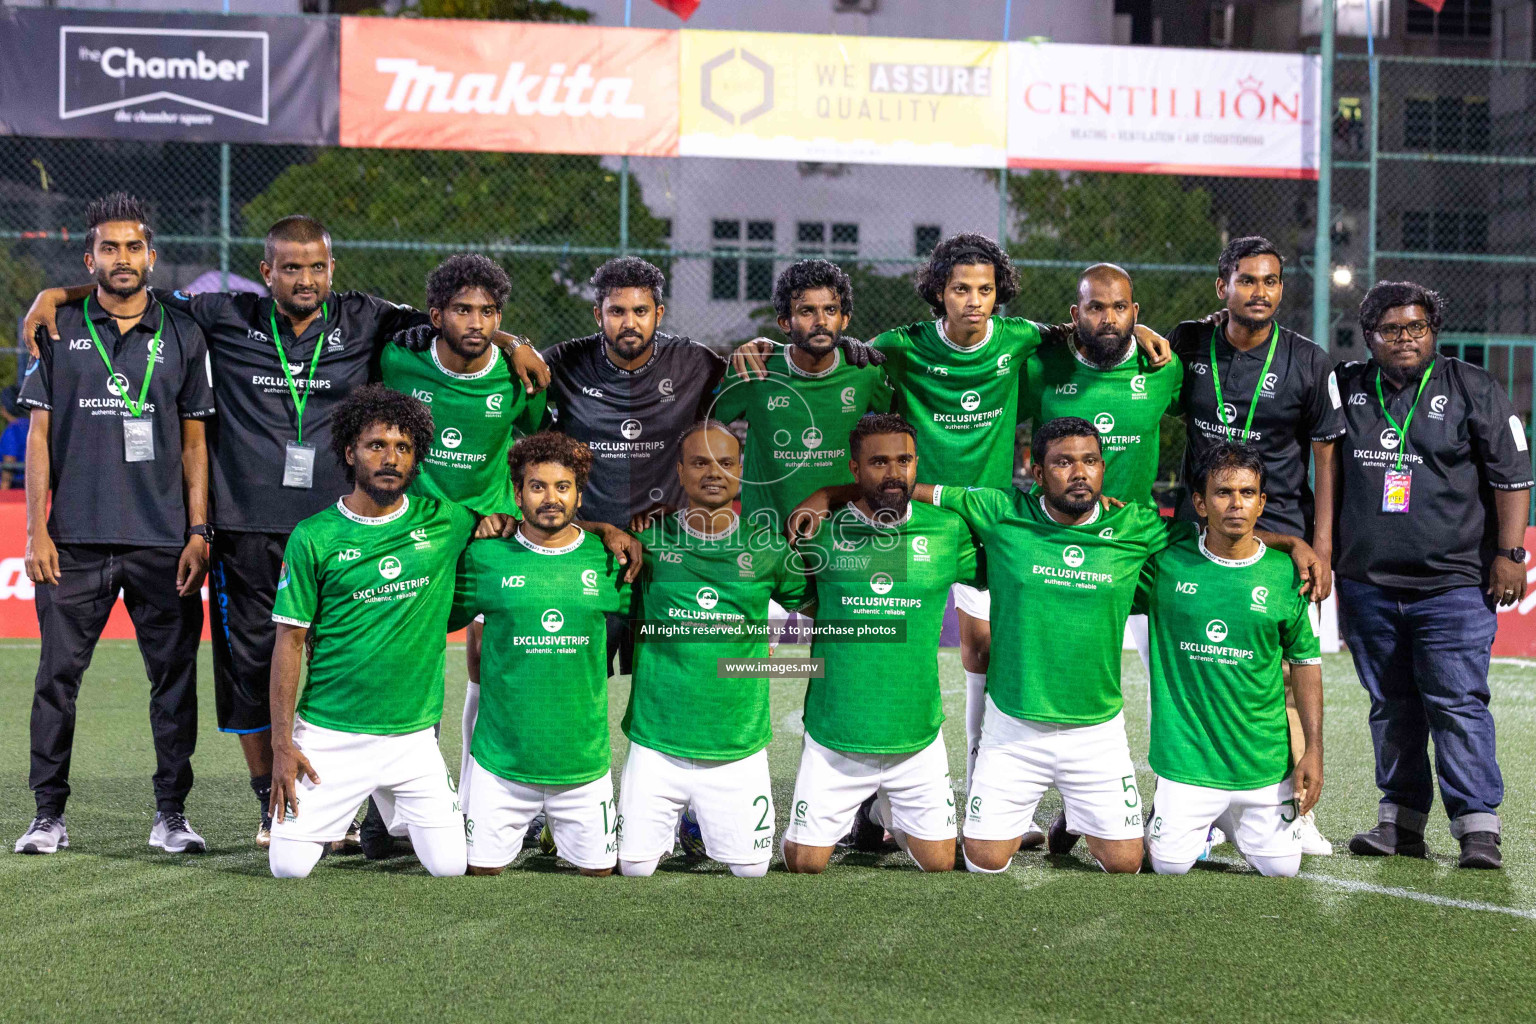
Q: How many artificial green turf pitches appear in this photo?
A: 1